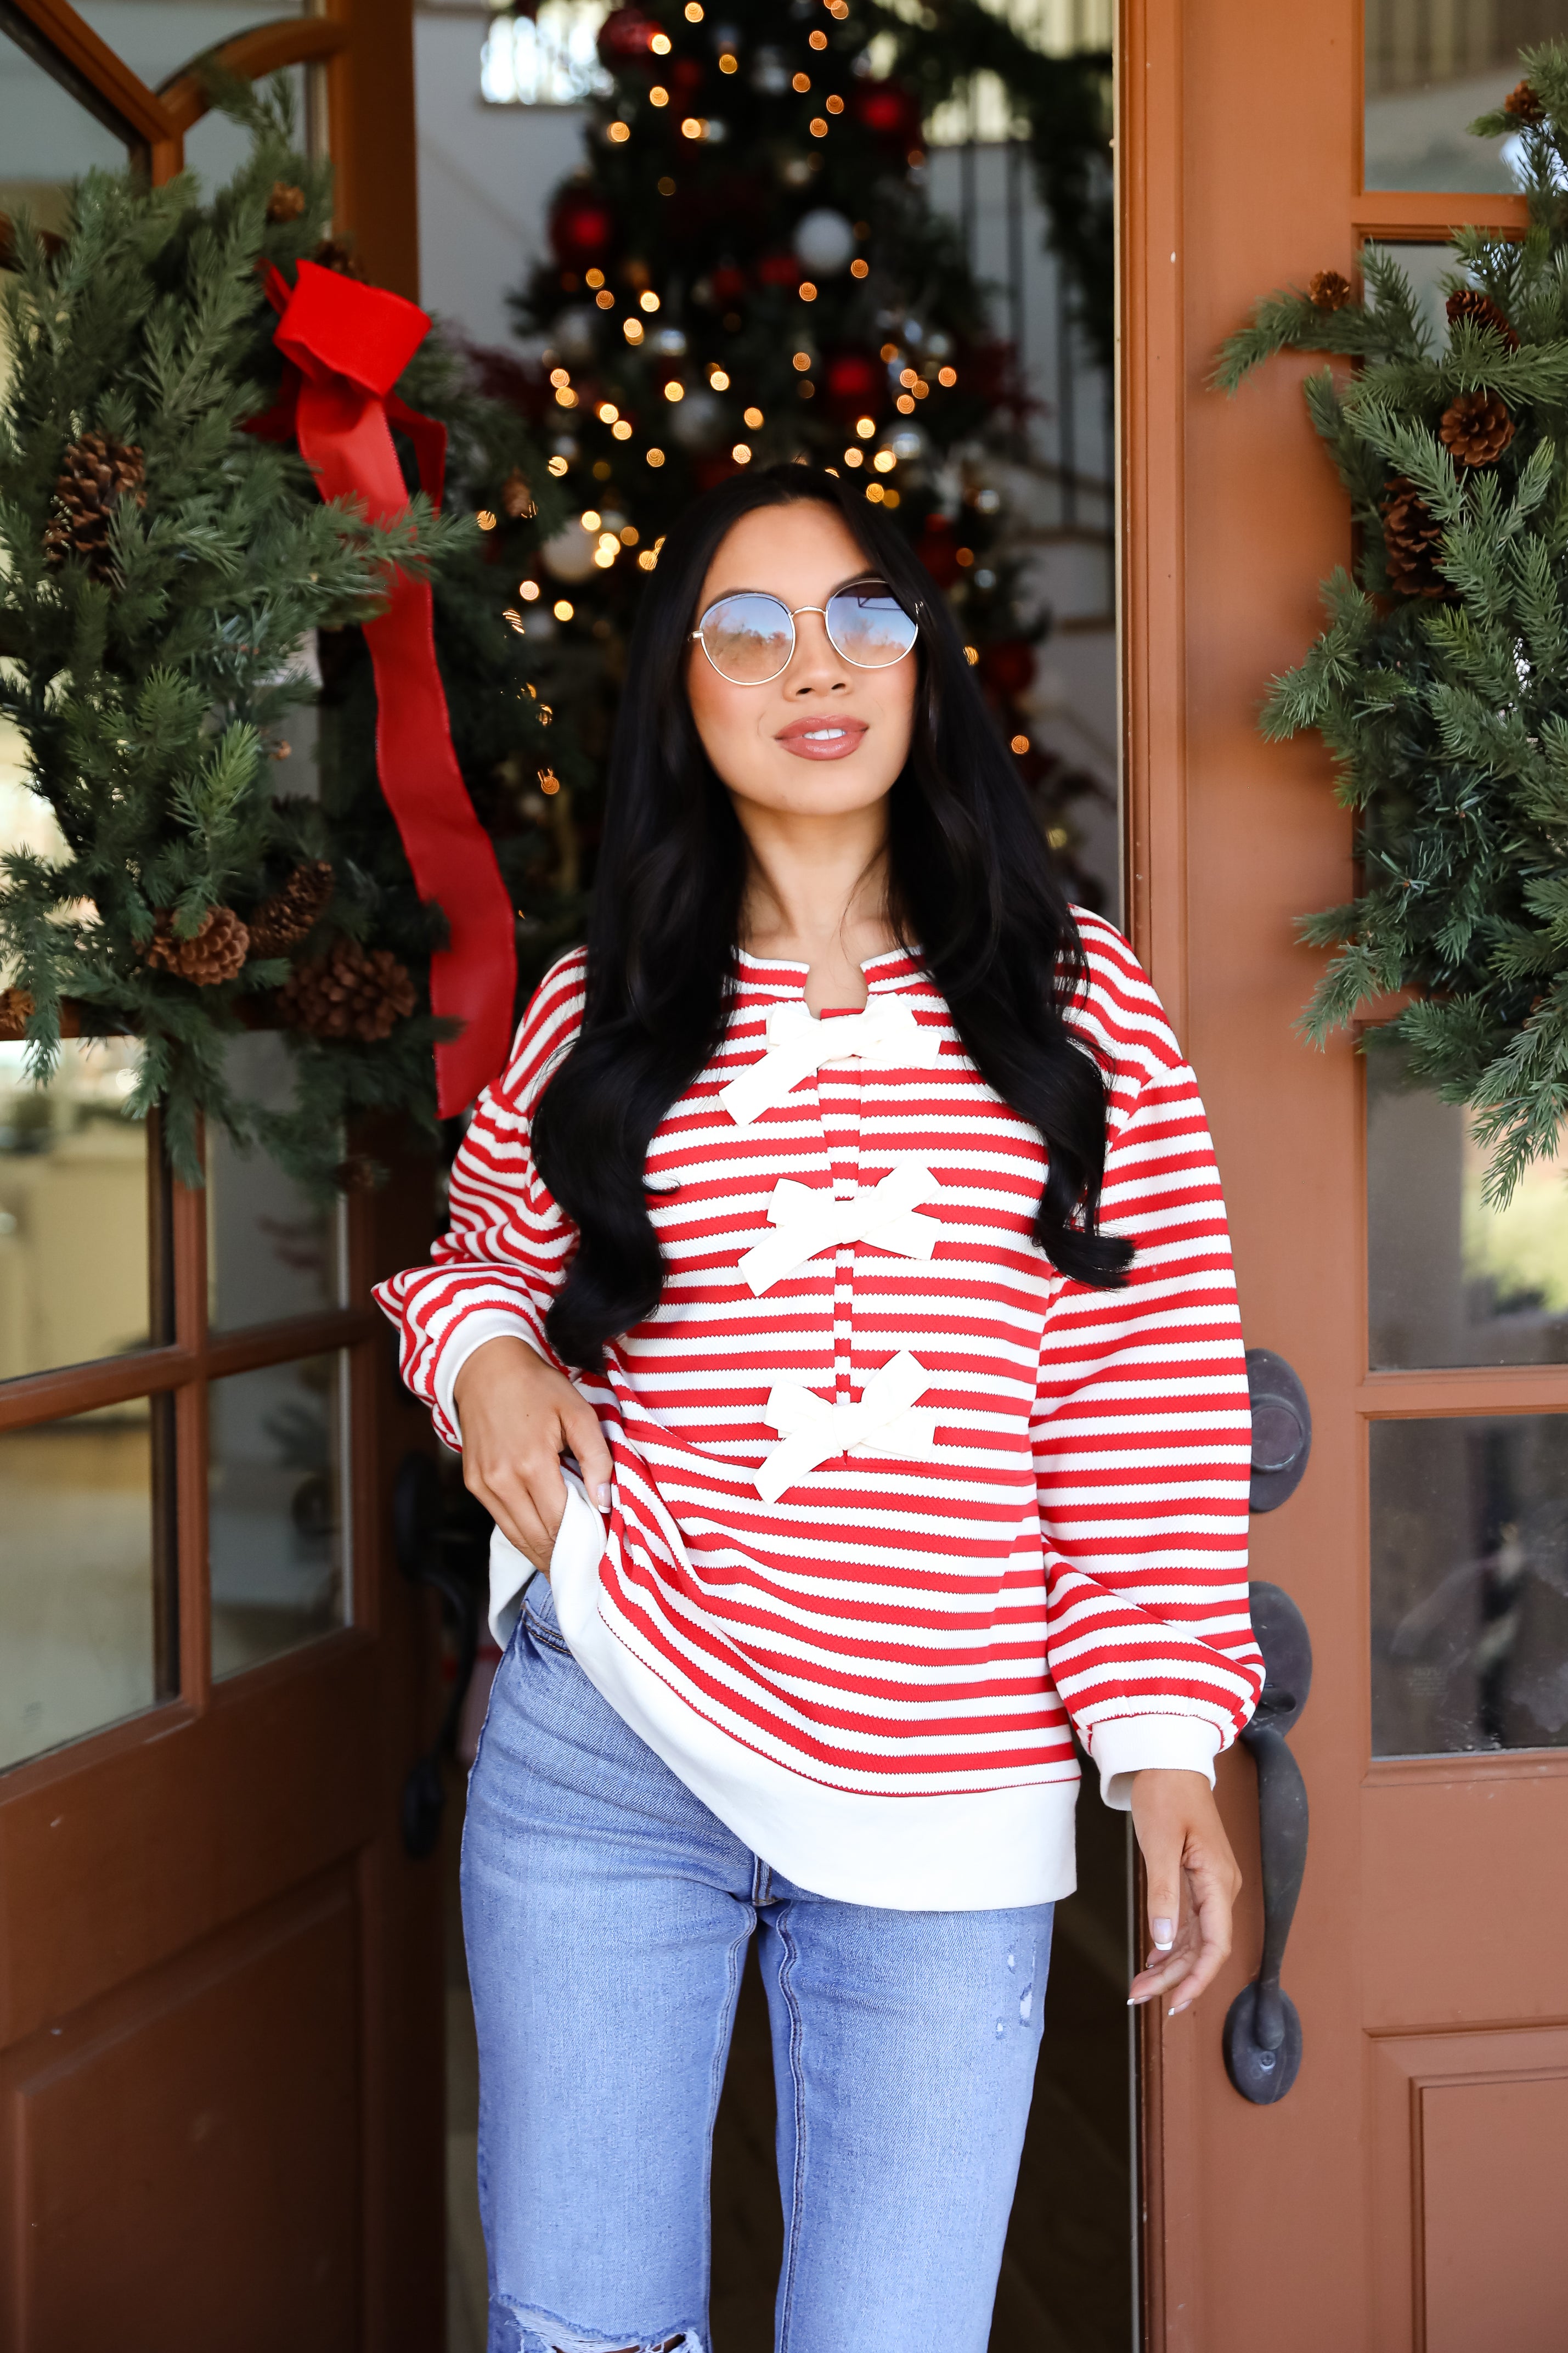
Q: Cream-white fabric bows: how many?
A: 3